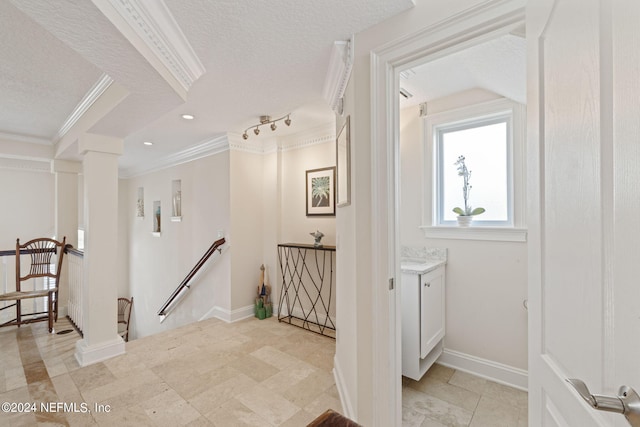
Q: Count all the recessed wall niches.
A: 3